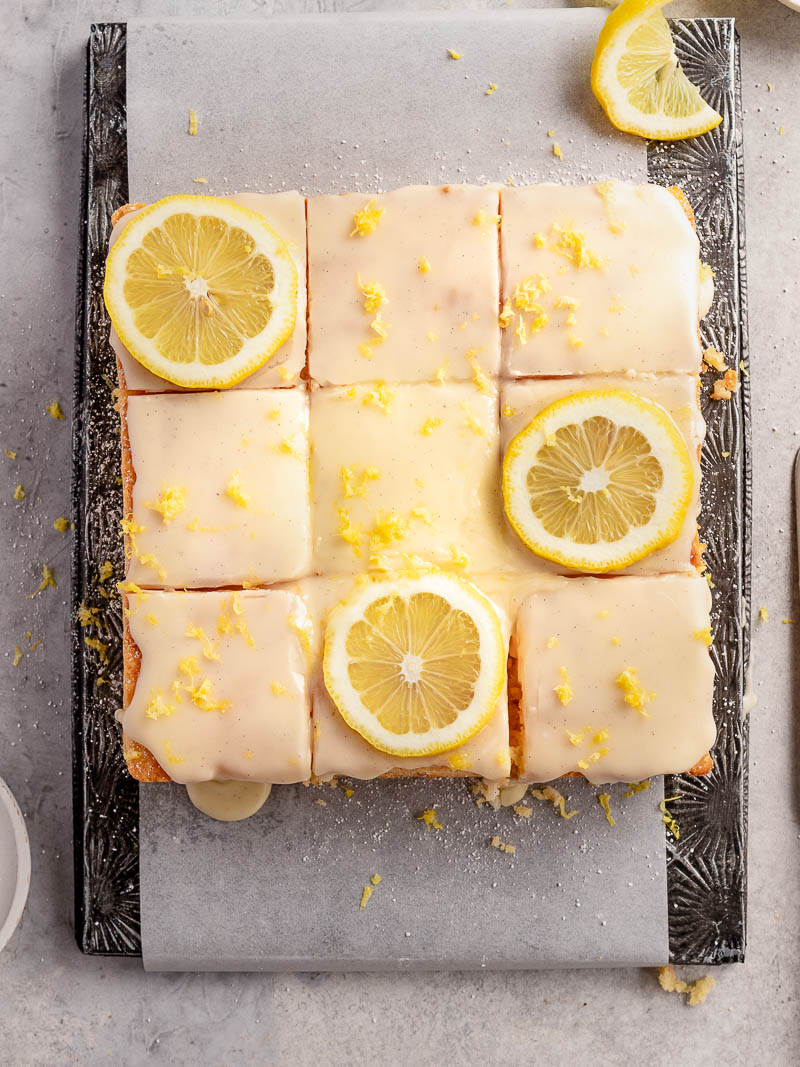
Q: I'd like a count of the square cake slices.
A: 9